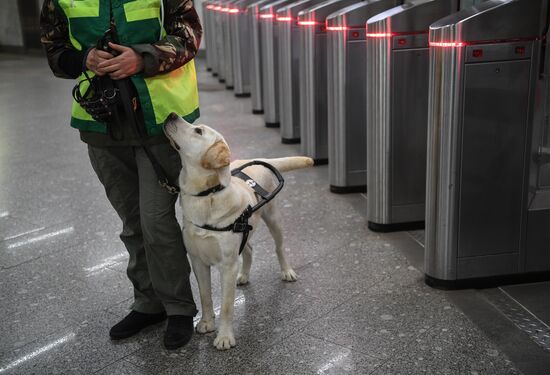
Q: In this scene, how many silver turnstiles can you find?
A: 12